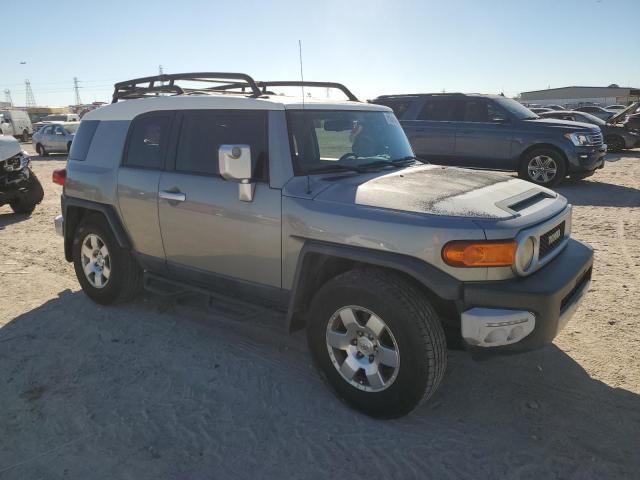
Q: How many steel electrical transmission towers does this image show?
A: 4